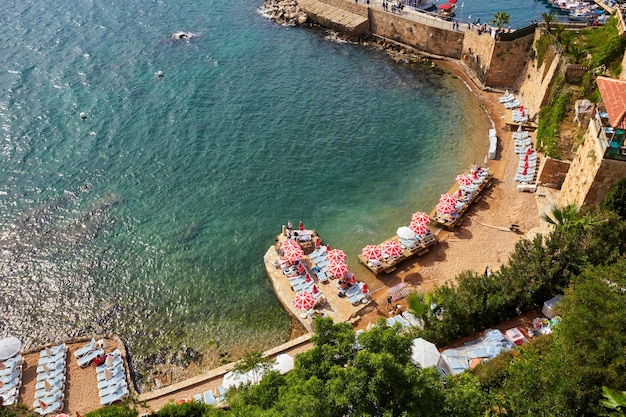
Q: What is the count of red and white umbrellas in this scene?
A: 12